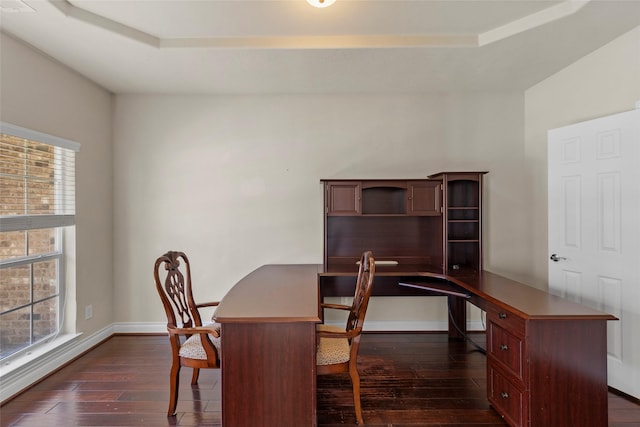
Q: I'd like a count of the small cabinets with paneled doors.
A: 2